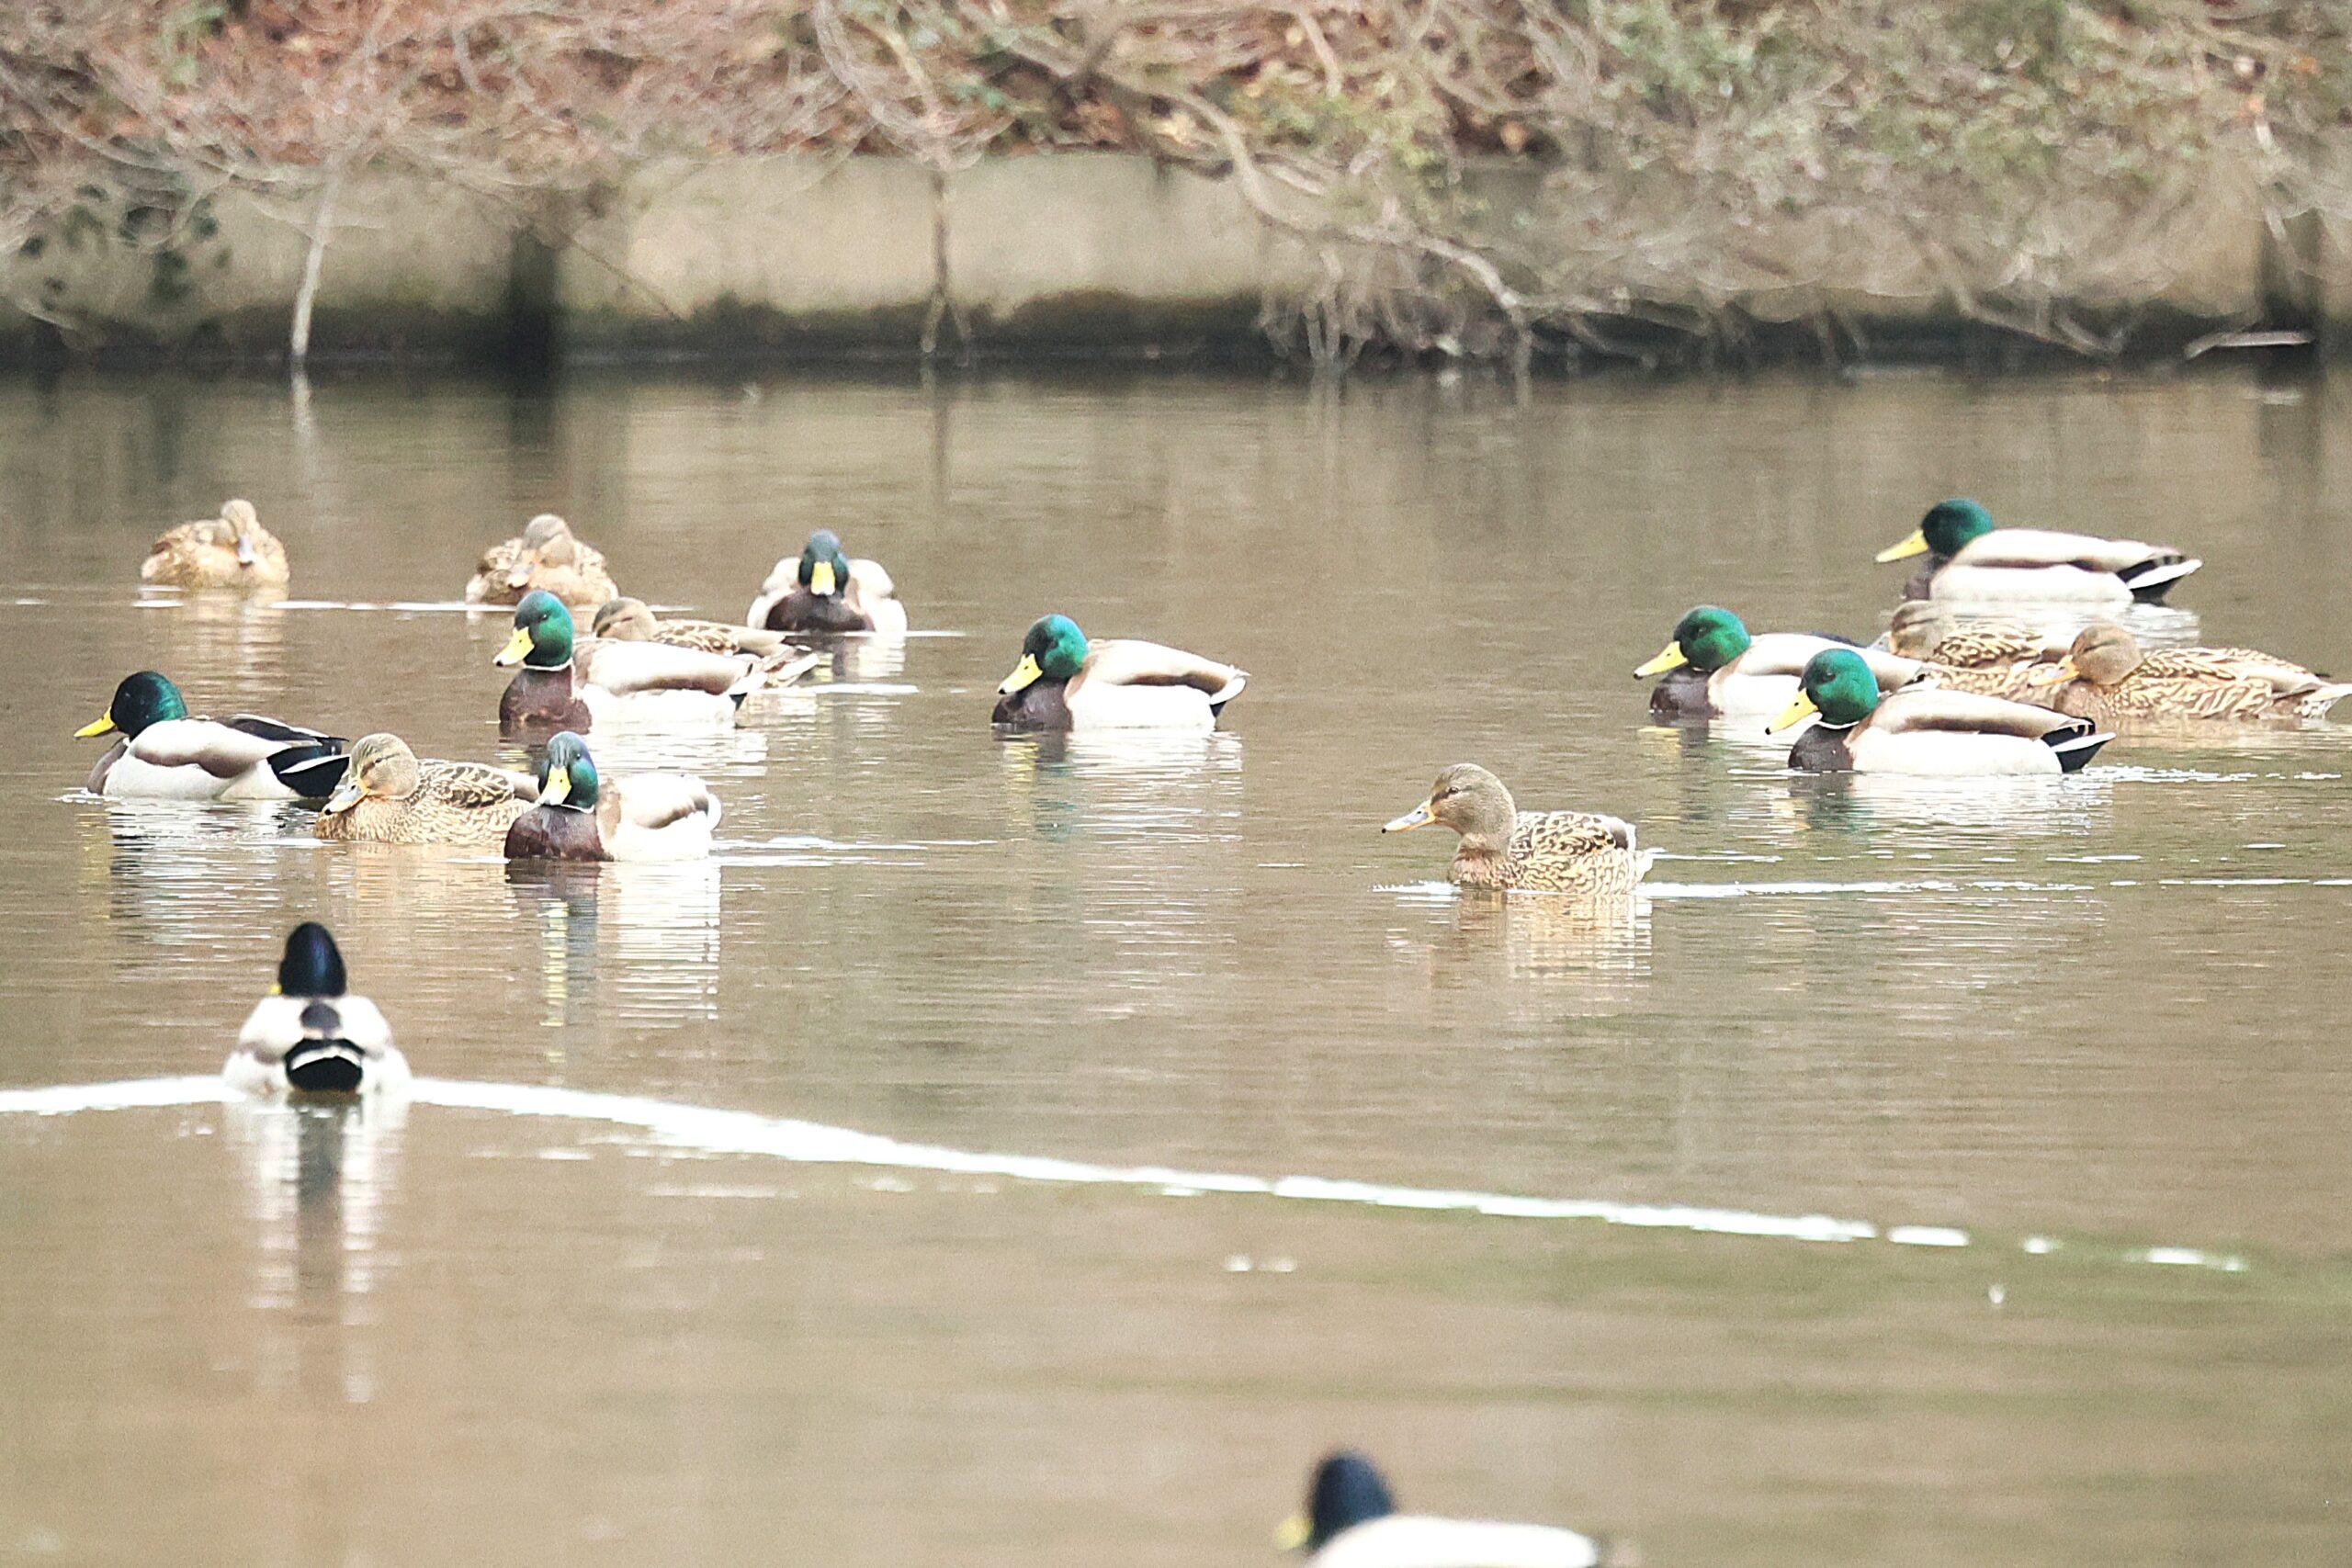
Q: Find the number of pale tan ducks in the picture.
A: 7